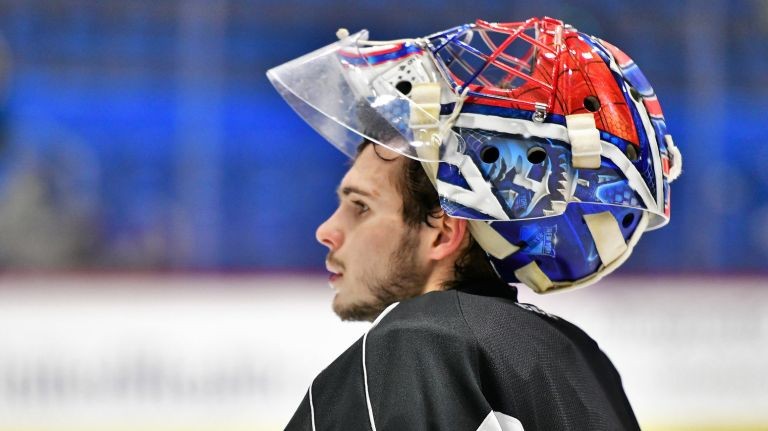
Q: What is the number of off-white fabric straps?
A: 5